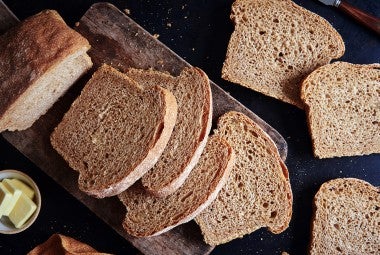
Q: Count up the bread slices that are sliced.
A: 7